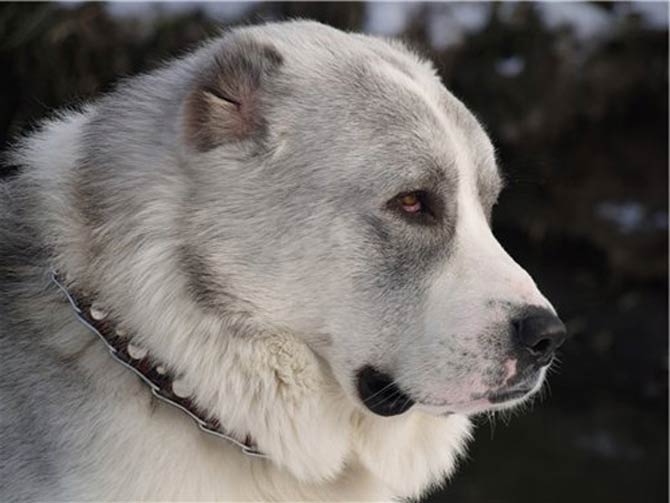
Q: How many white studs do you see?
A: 5